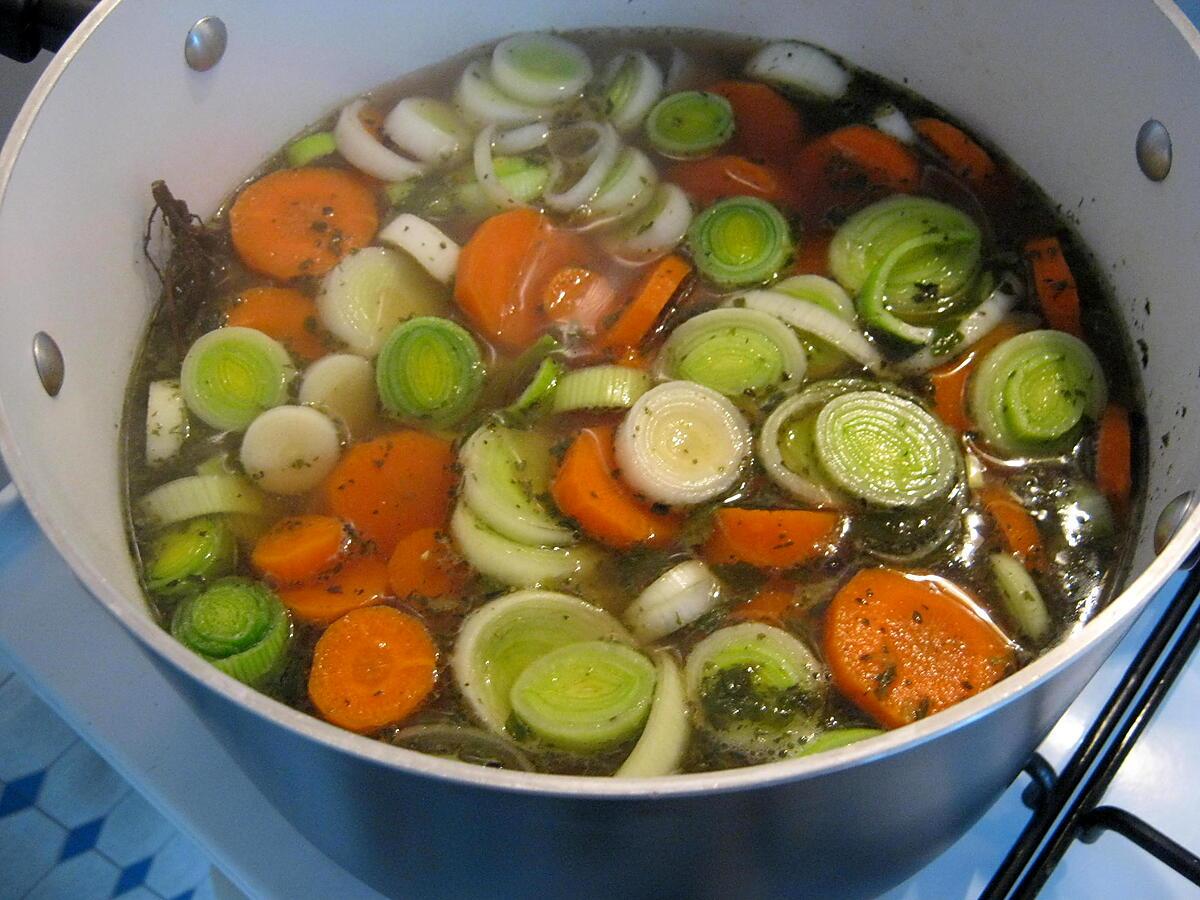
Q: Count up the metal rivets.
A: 4